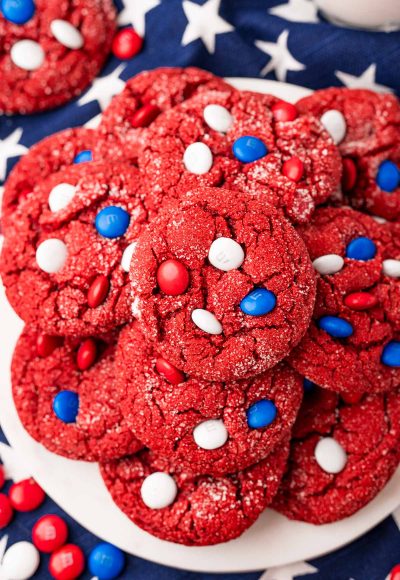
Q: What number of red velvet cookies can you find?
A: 12